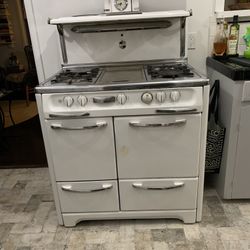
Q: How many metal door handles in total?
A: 4